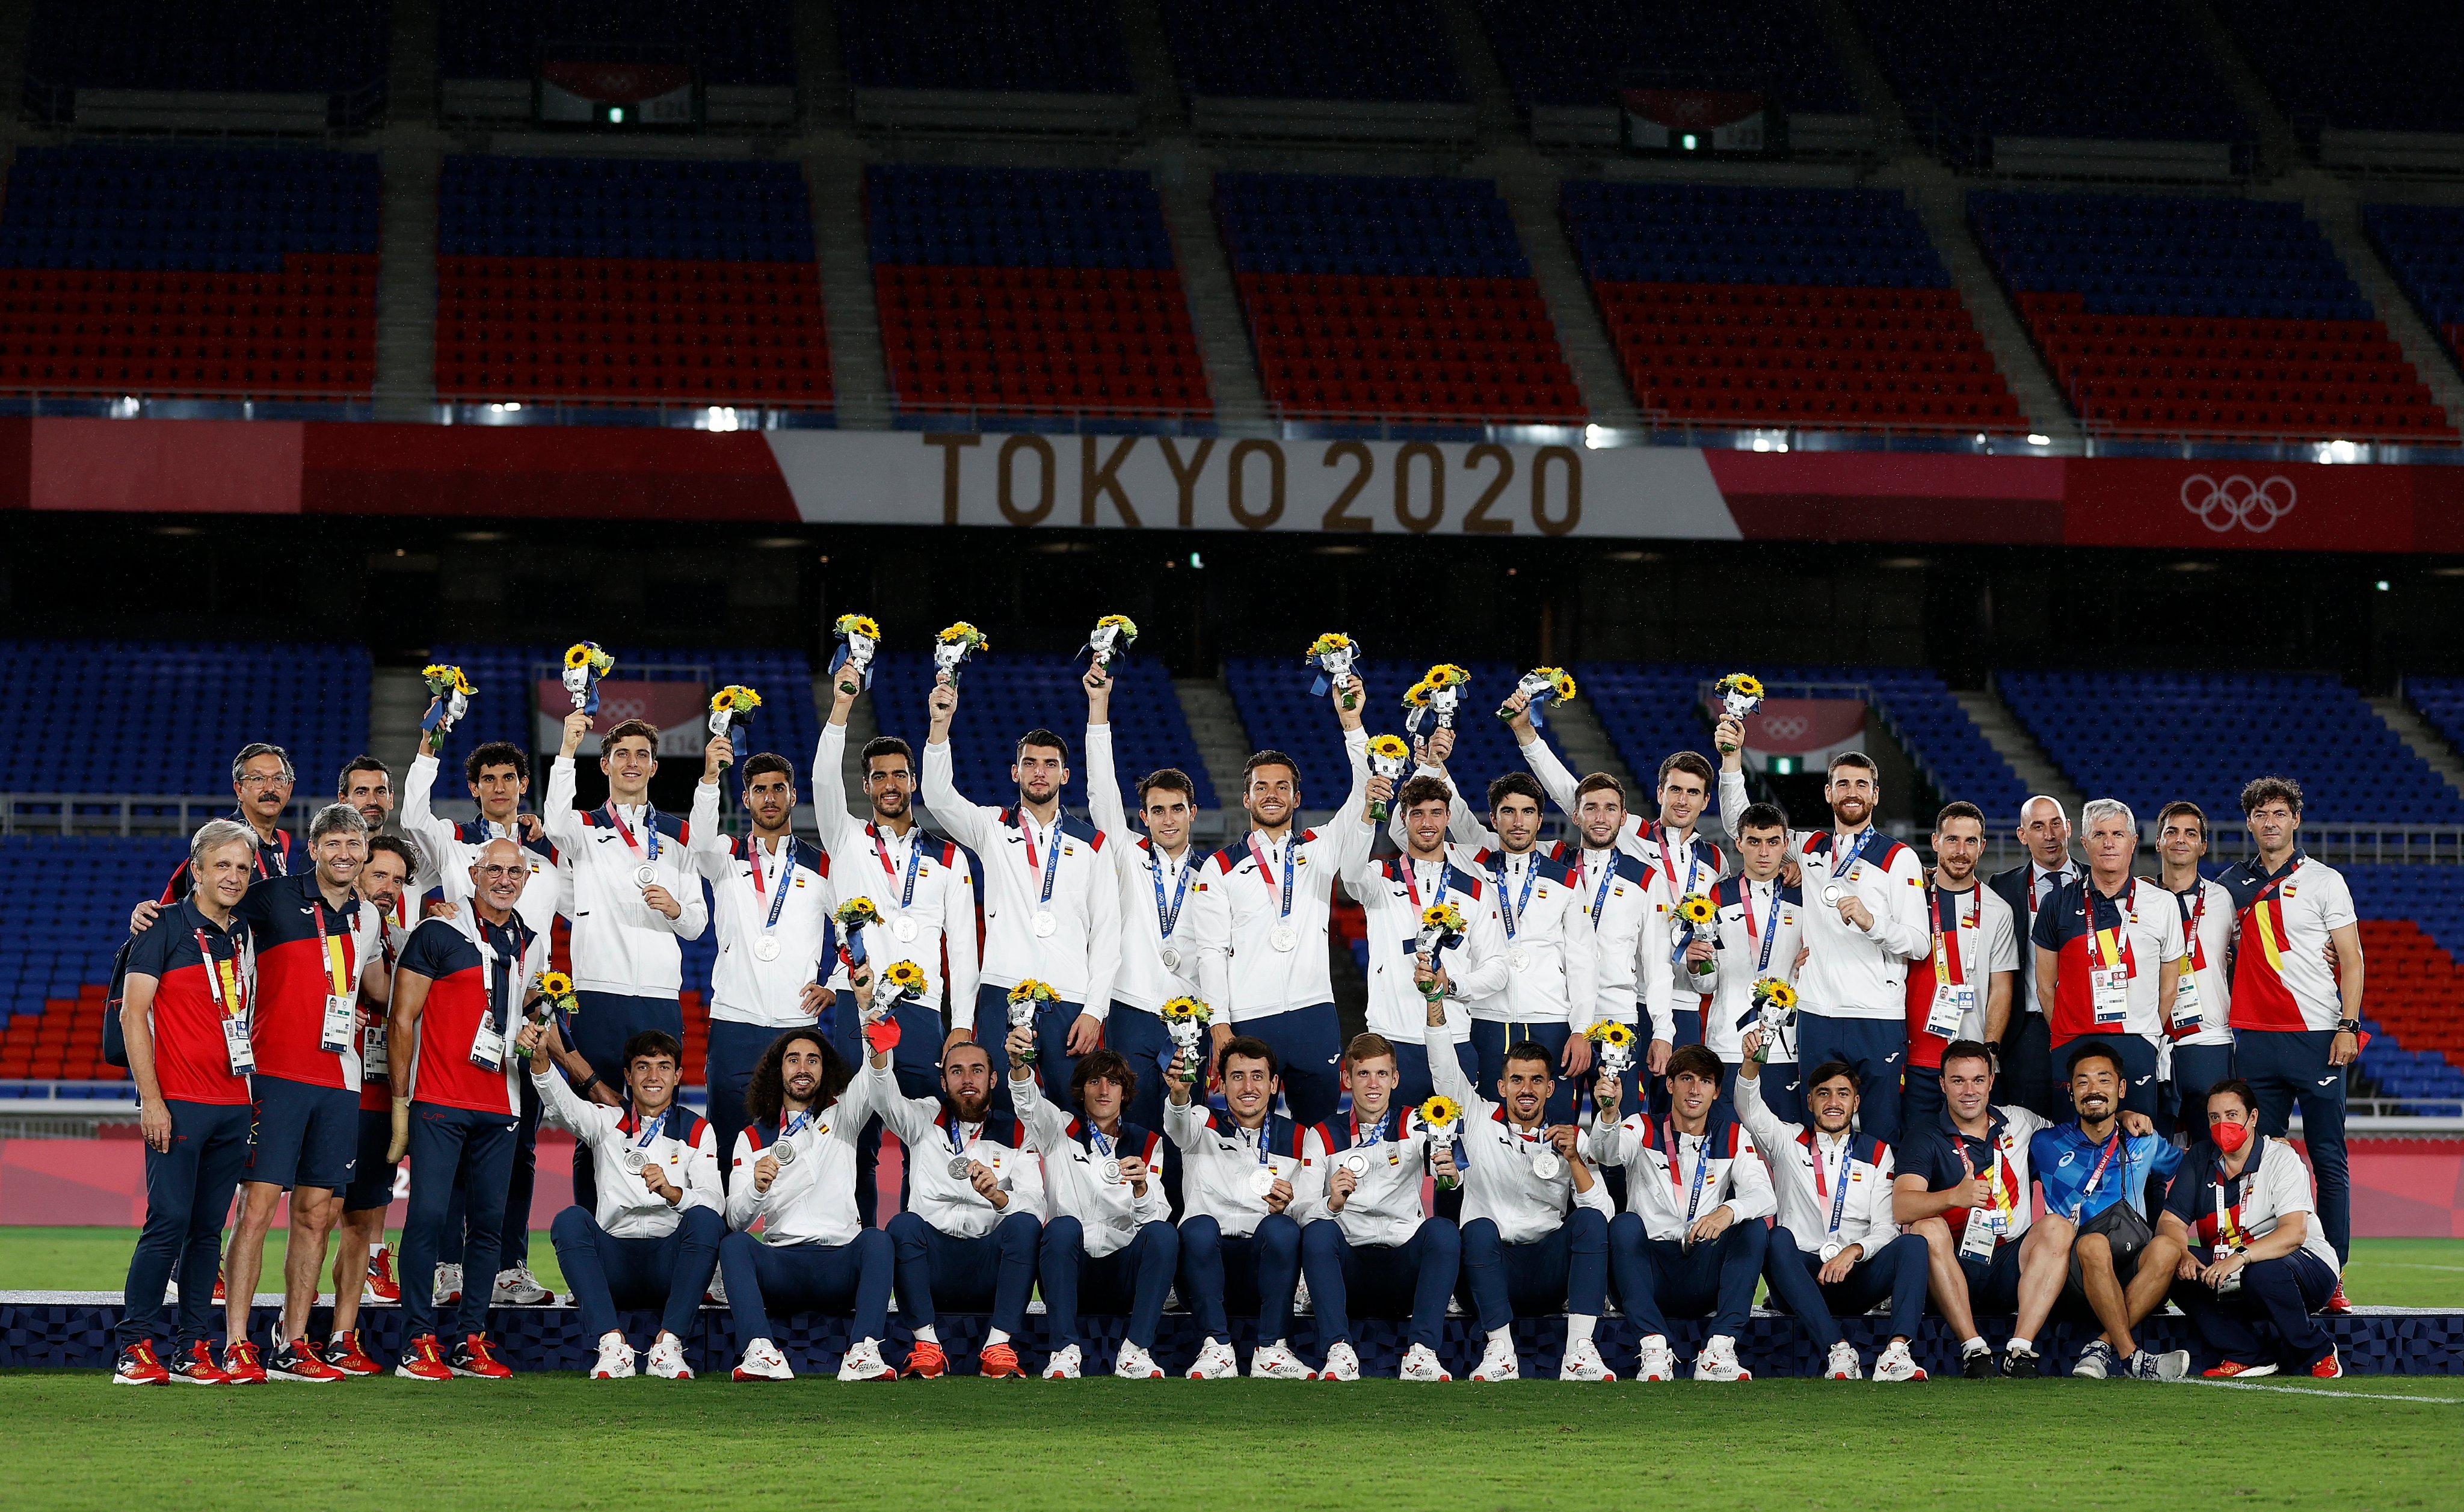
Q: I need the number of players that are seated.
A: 9